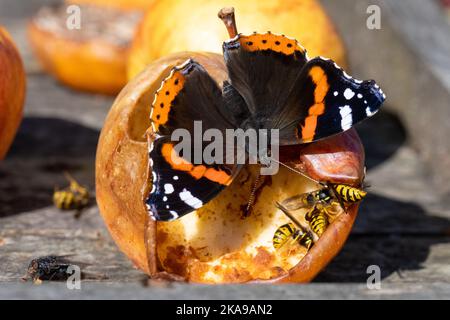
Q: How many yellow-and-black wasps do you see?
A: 4